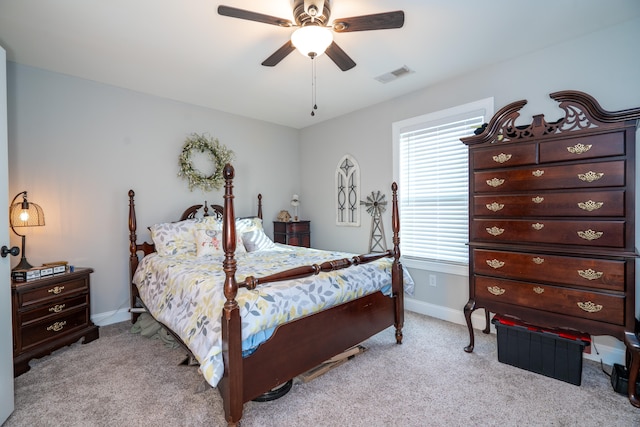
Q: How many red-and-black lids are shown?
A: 1